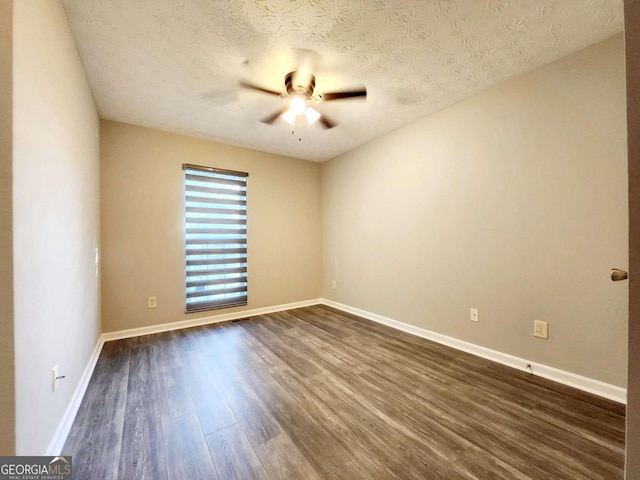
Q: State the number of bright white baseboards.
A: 3